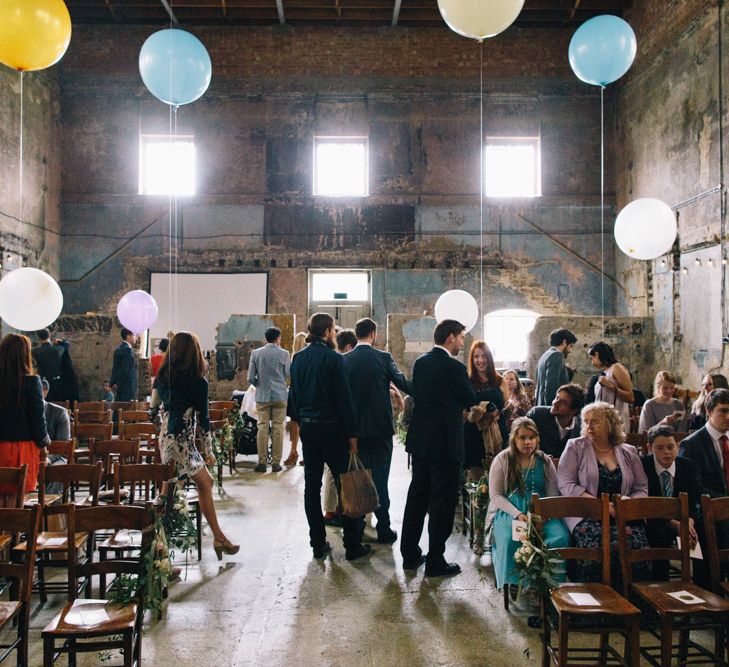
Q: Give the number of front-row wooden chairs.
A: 5